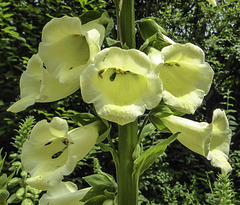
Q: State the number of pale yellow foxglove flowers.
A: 7